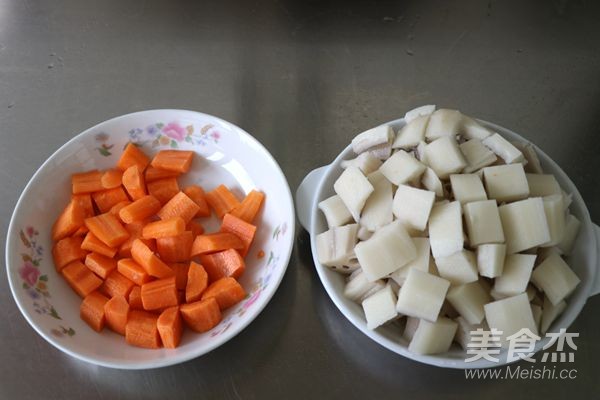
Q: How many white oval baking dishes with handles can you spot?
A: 1